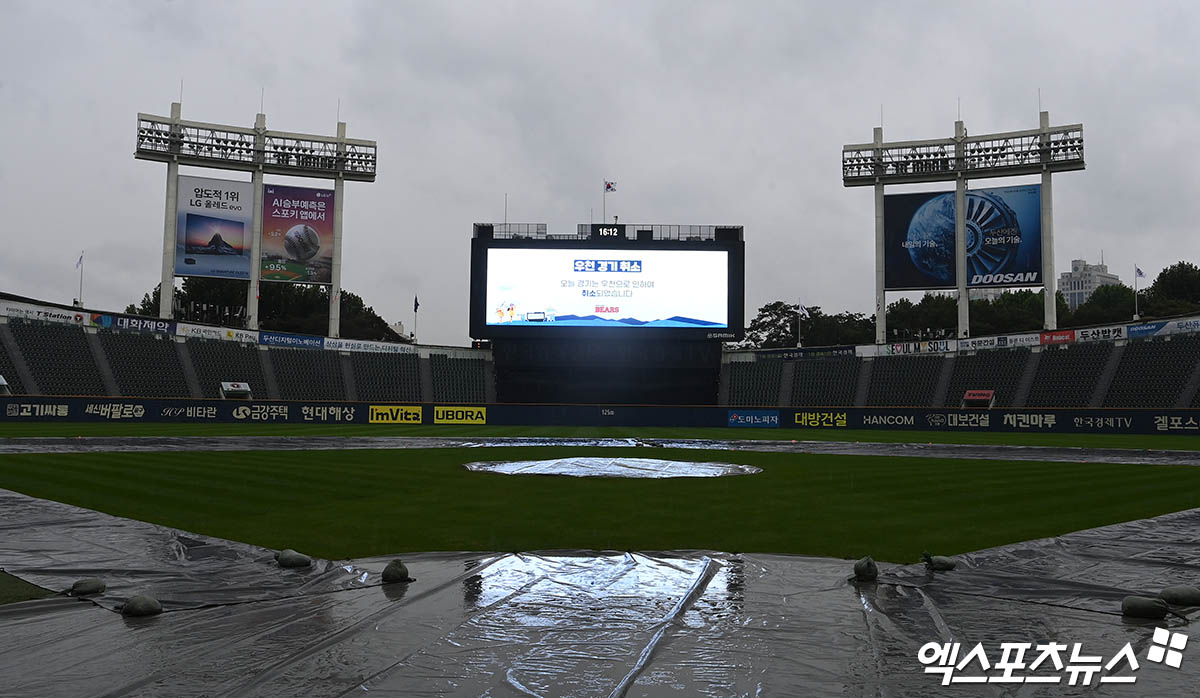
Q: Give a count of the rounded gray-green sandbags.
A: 8